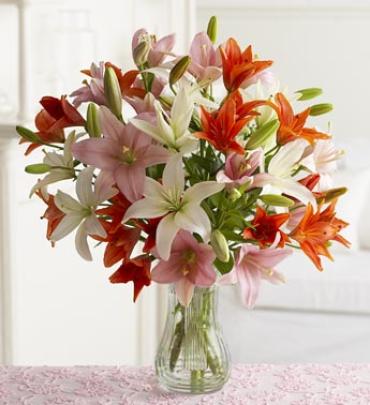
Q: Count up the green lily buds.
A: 13